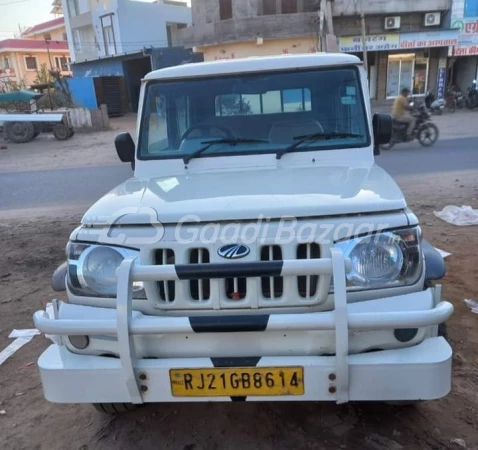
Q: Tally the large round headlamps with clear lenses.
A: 2